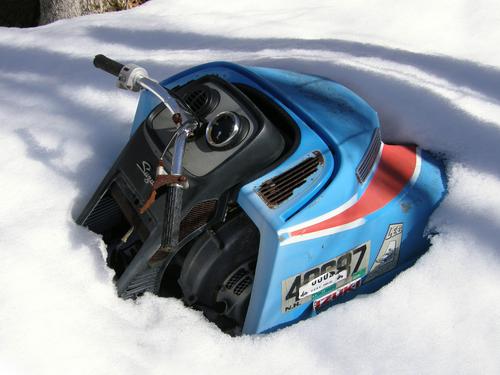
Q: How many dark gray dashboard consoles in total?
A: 1